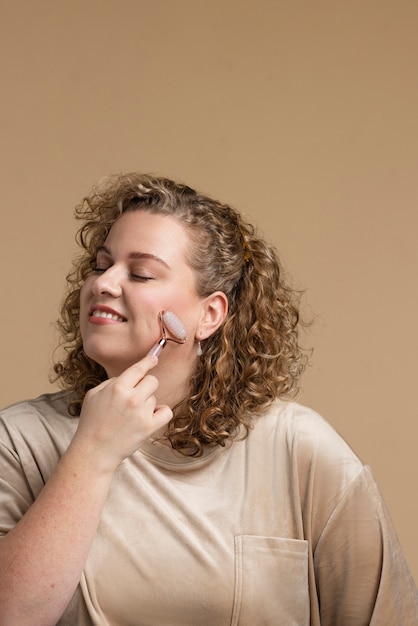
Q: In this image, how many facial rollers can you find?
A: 1